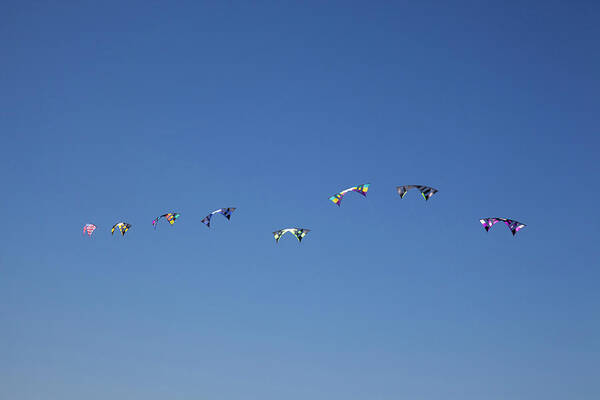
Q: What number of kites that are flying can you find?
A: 8